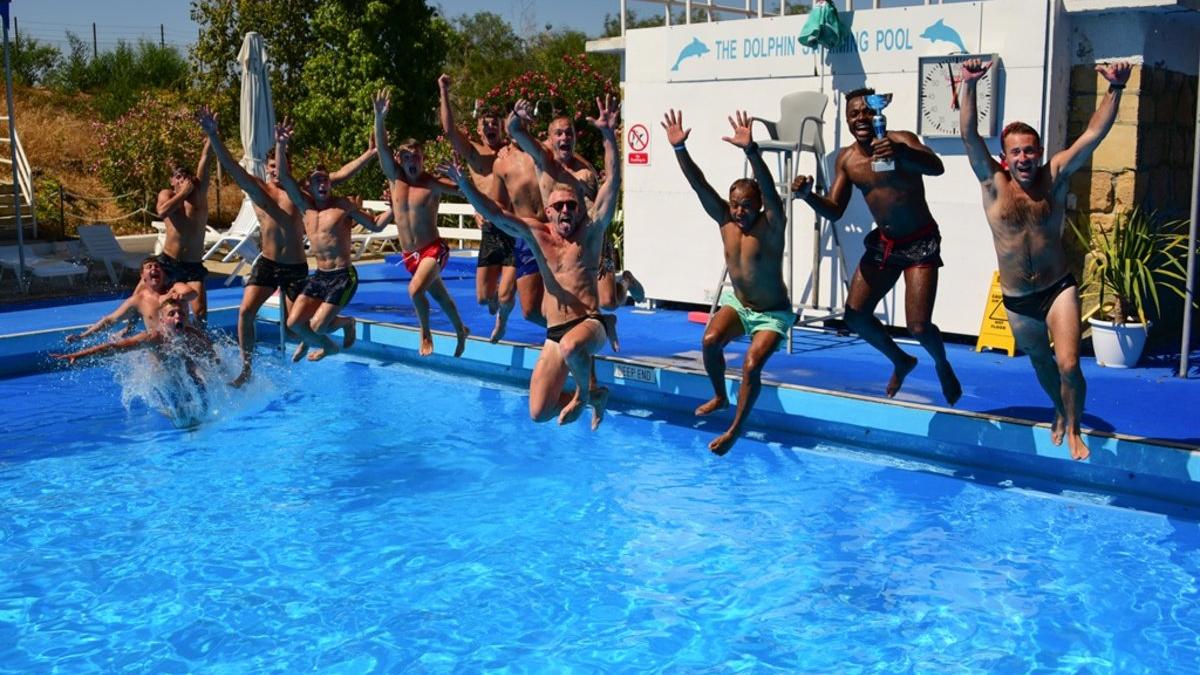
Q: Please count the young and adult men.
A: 13